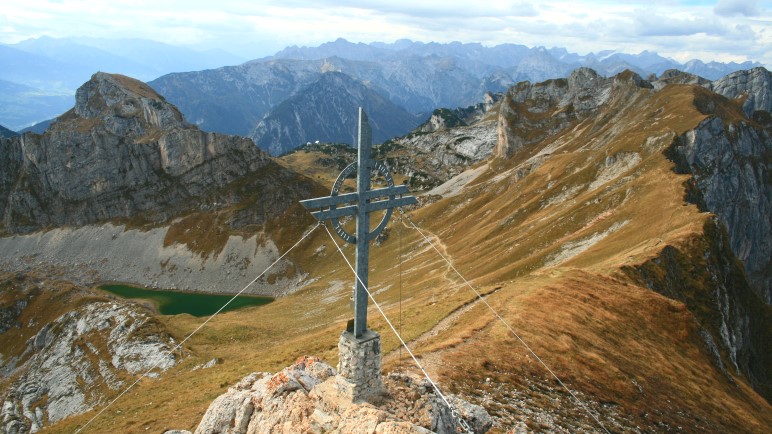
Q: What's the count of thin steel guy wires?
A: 4